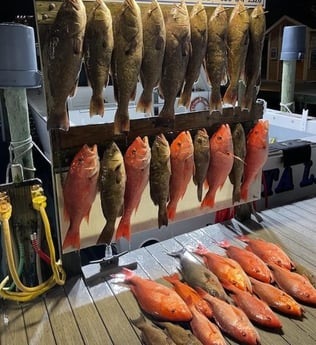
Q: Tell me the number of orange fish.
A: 15